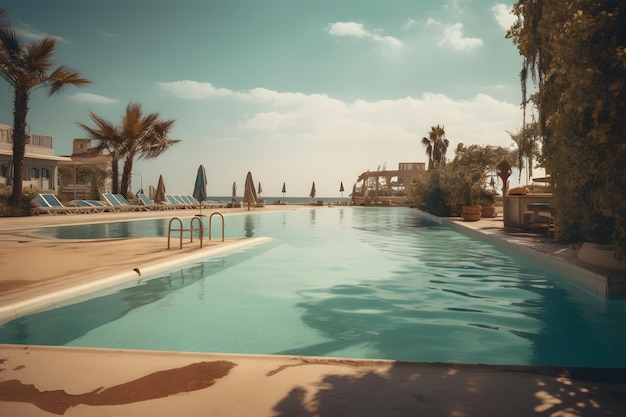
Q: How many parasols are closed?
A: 8